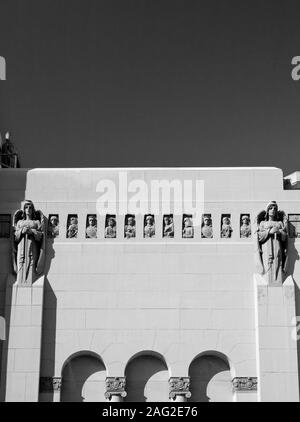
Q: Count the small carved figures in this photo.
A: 11